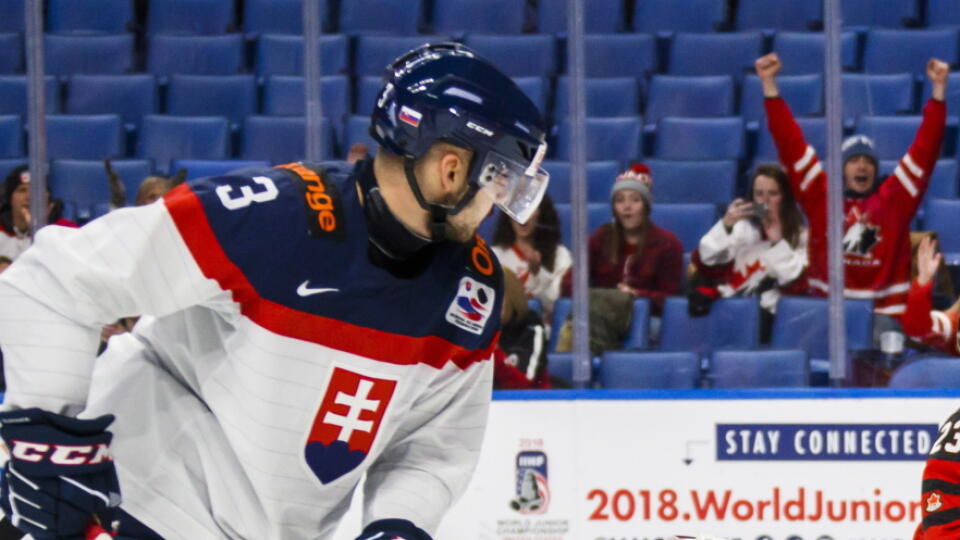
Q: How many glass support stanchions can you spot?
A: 4